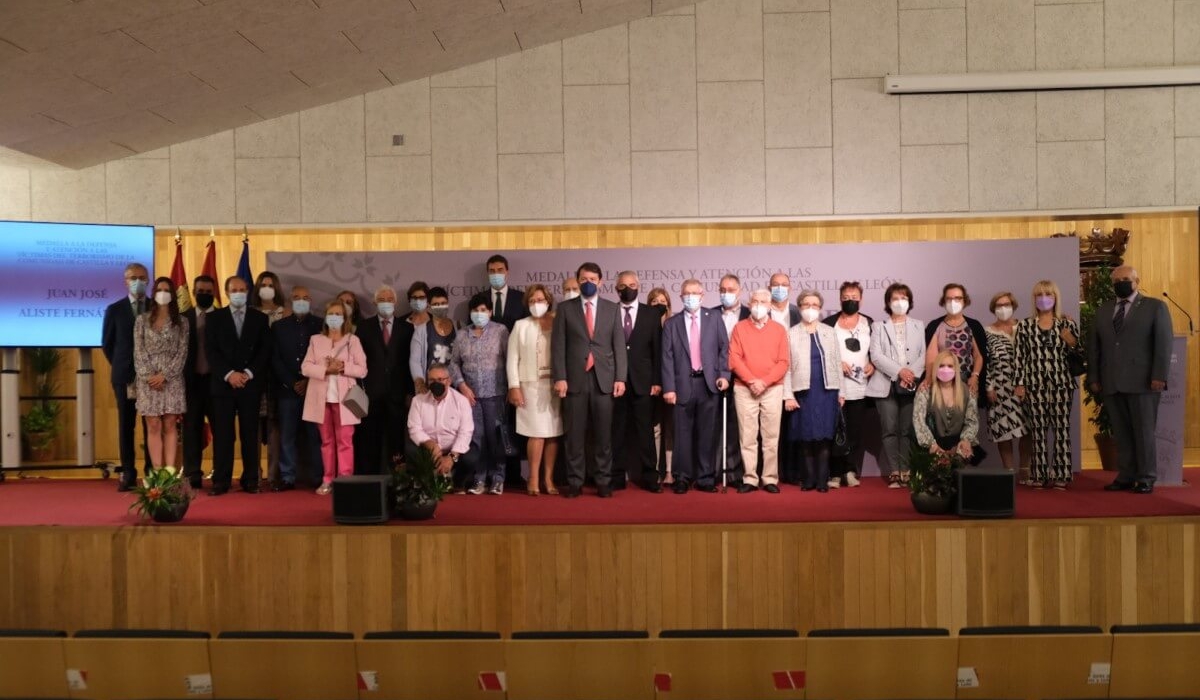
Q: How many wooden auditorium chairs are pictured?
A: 9